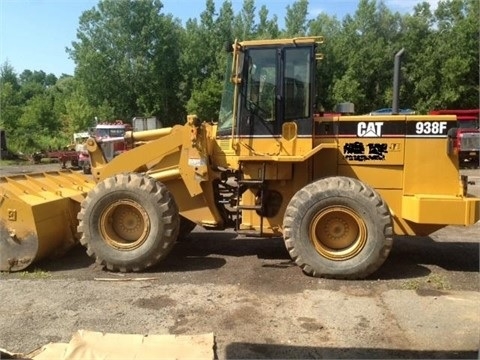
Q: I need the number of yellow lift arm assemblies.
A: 1